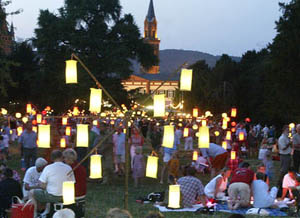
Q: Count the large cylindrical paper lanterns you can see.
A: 12